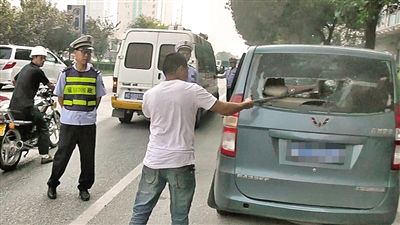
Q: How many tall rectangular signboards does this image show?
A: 1